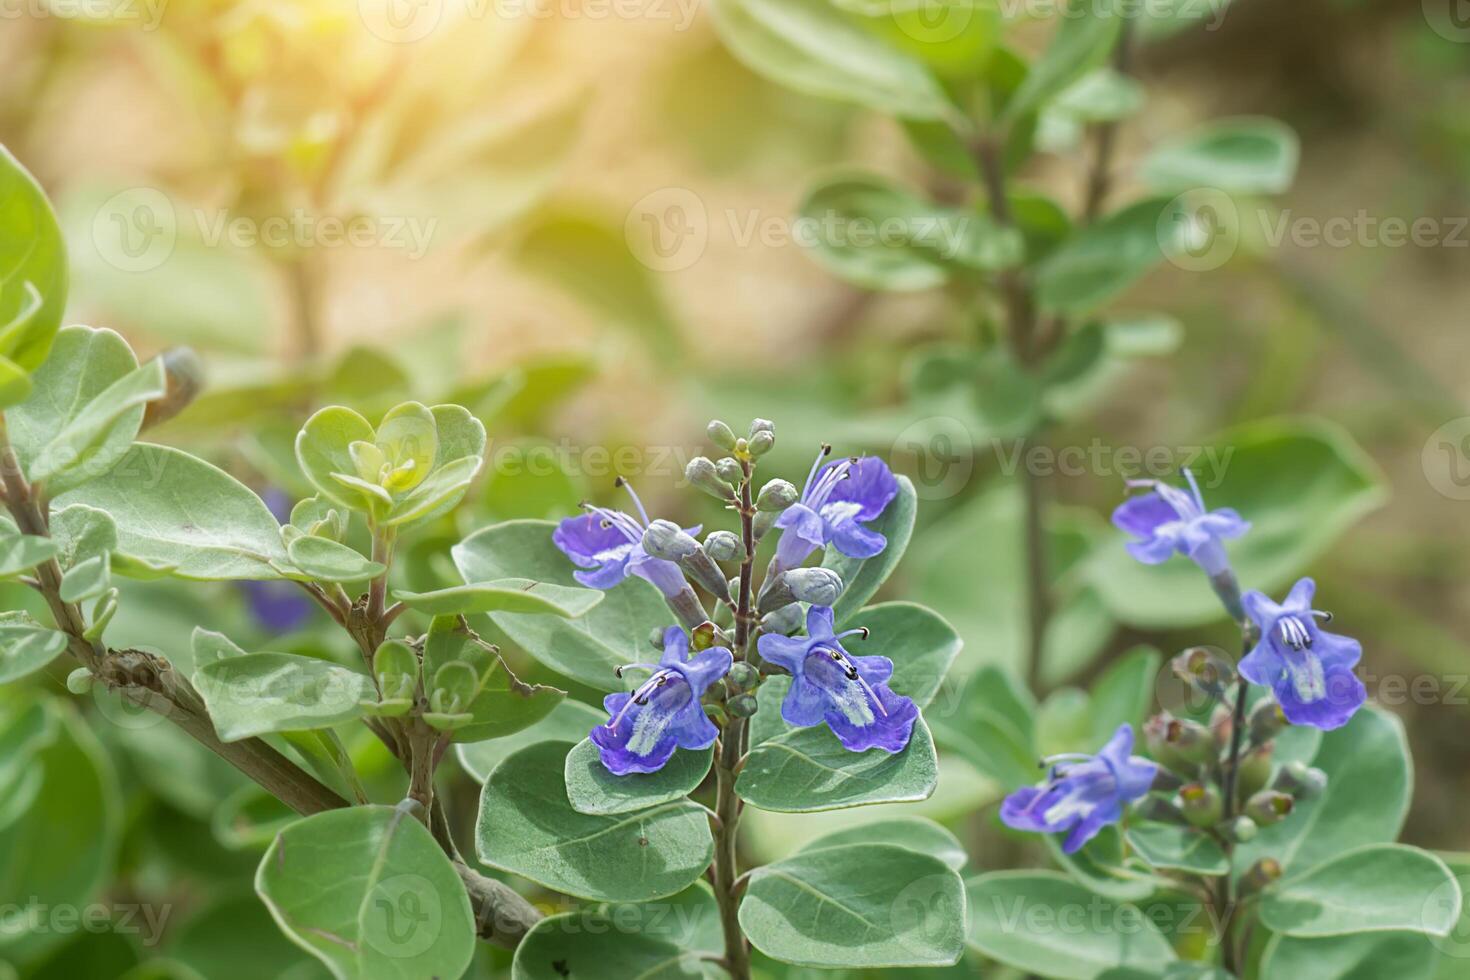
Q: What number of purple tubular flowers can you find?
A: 7